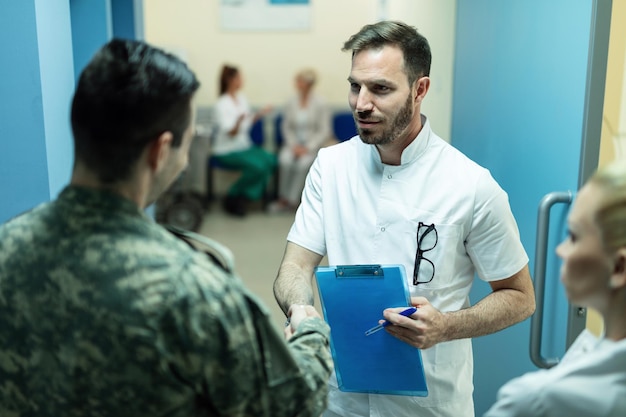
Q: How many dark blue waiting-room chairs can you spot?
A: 3